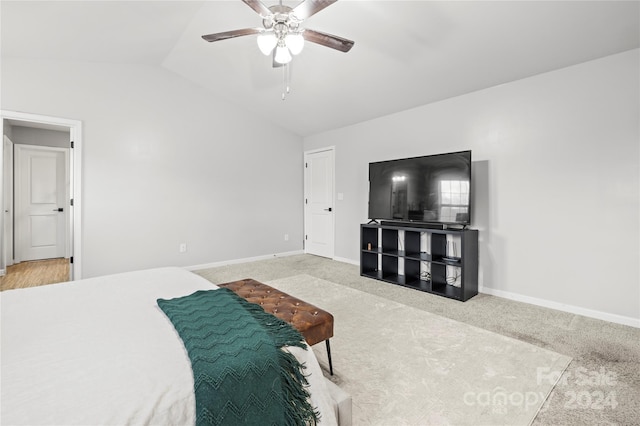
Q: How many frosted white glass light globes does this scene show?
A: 3